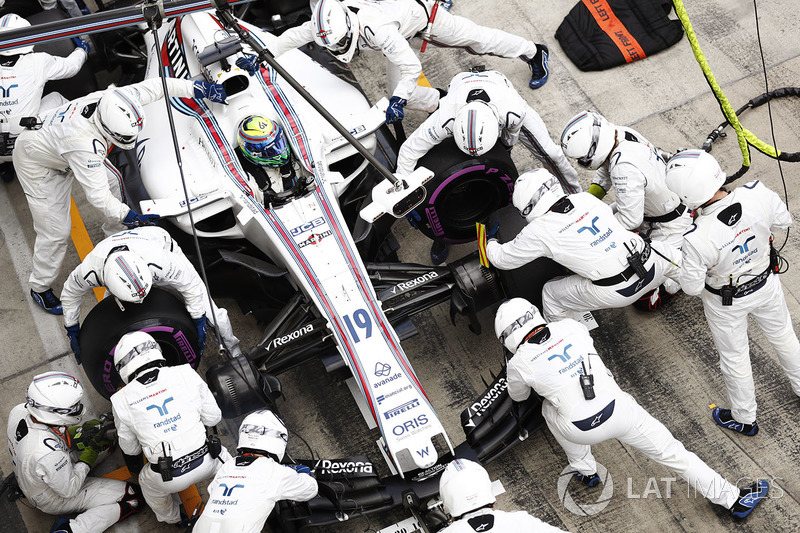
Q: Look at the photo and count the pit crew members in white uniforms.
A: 13